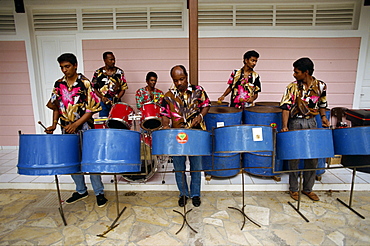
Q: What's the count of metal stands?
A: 6